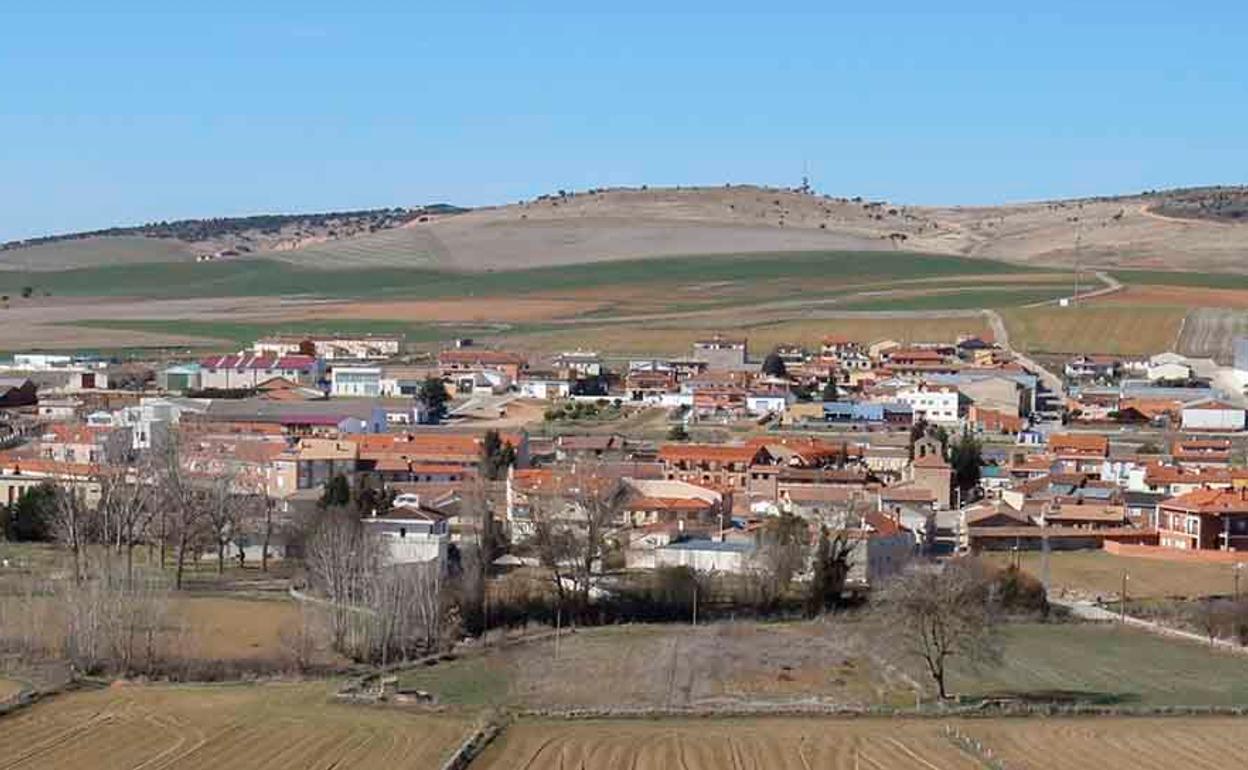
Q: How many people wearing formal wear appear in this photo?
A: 0